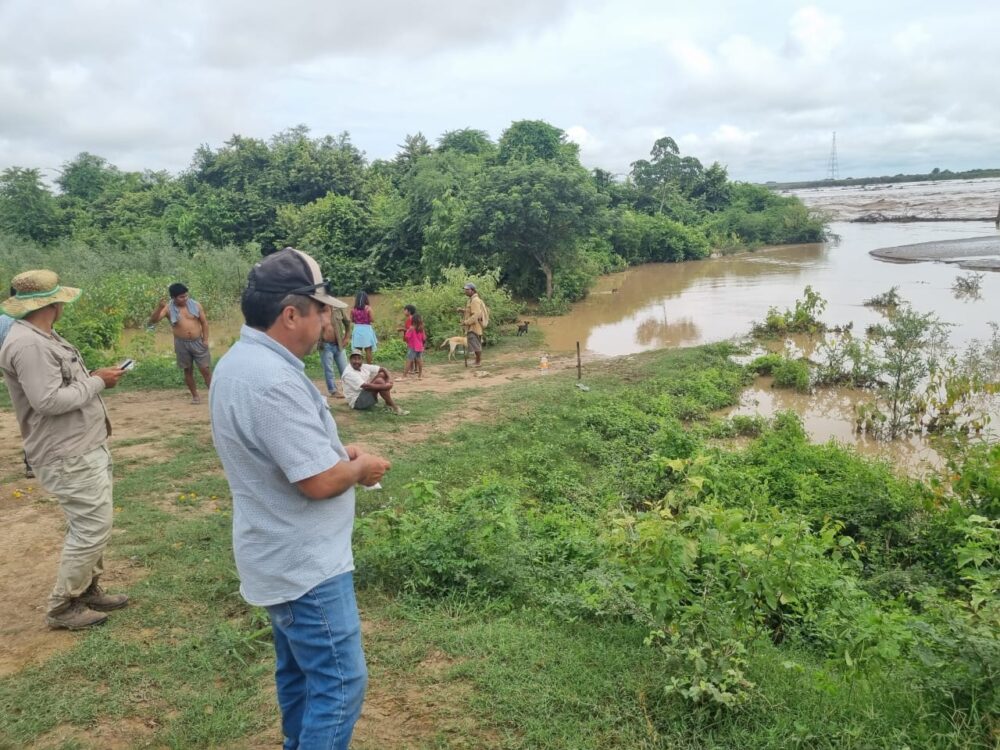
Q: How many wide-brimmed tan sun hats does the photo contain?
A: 1